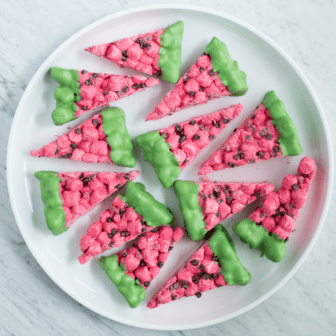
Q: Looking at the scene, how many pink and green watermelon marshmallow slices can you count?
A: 12